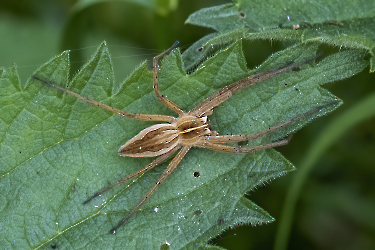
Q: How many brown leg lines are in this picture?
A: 8